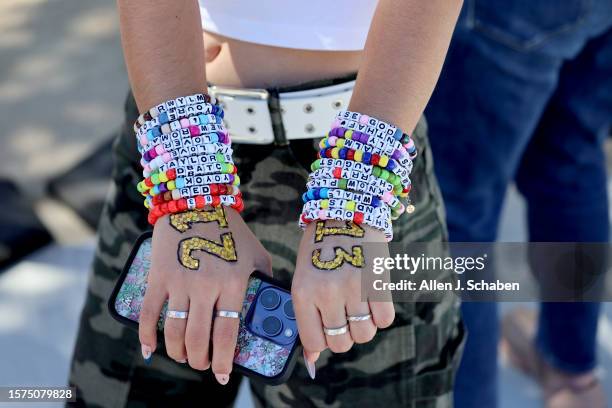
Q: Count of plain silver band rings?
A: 4